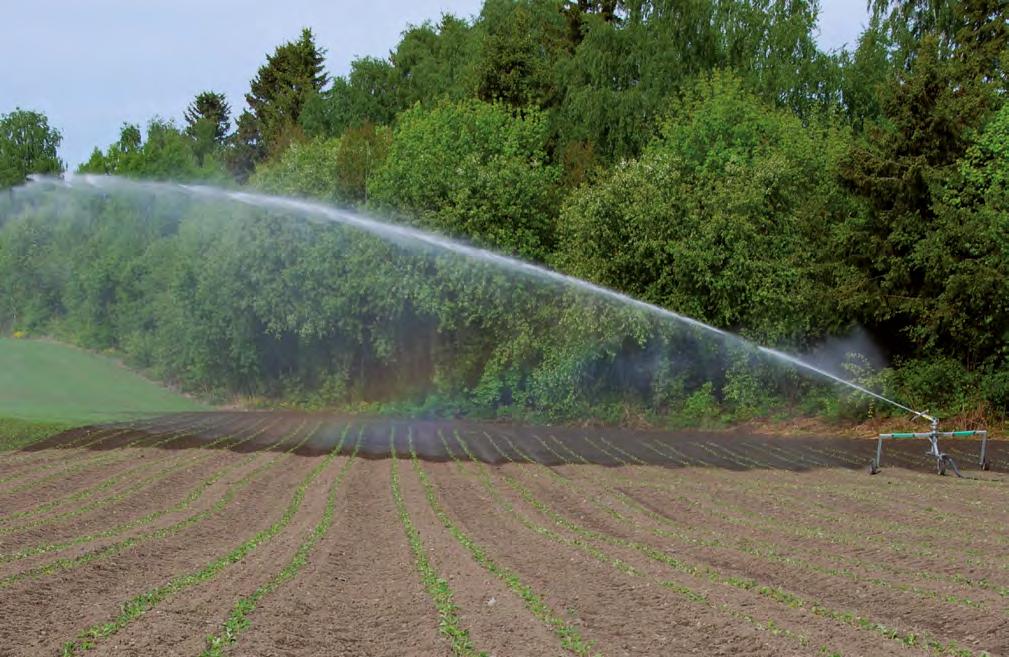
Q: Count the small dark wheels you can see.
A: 3